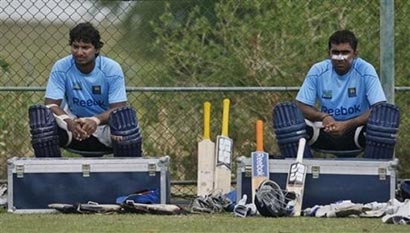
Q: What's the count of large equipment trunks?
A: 2